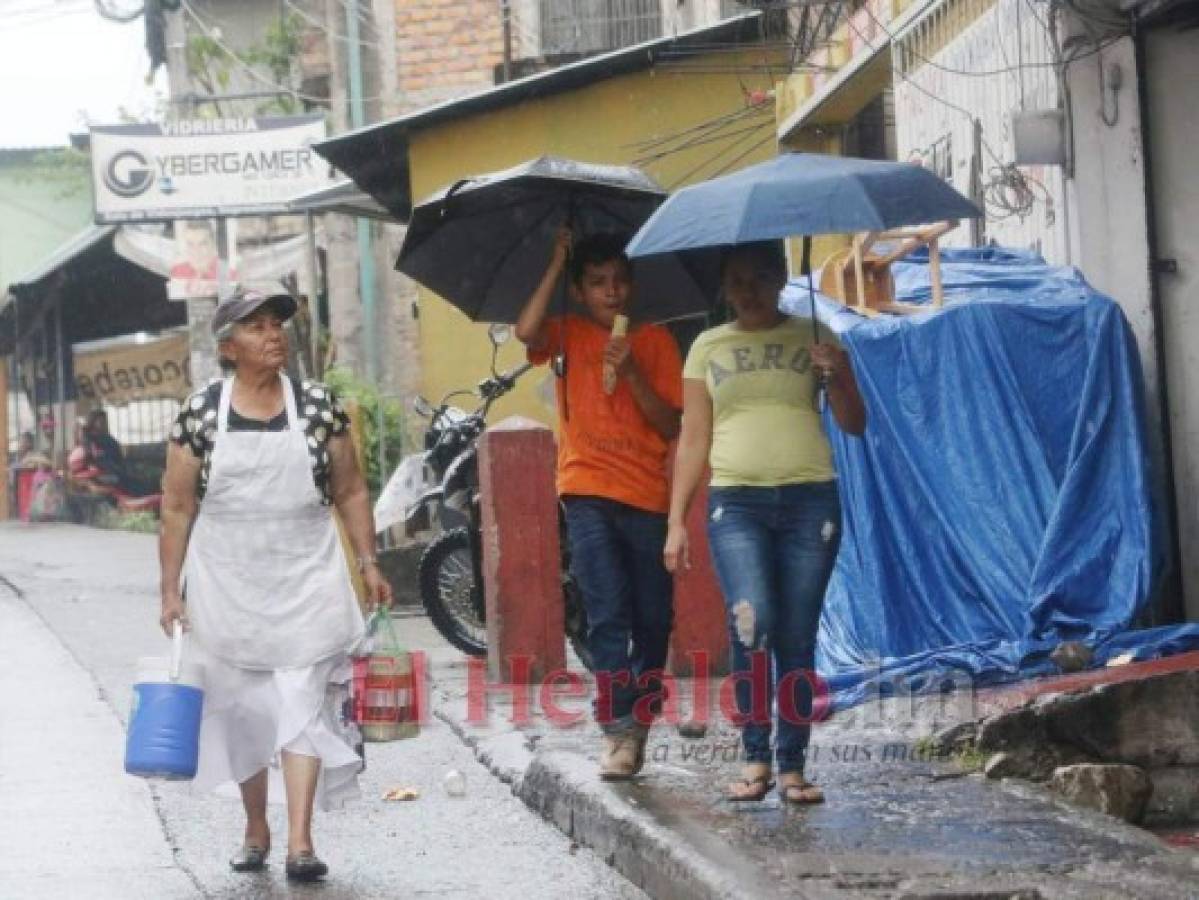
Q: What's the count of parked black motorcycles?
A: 1